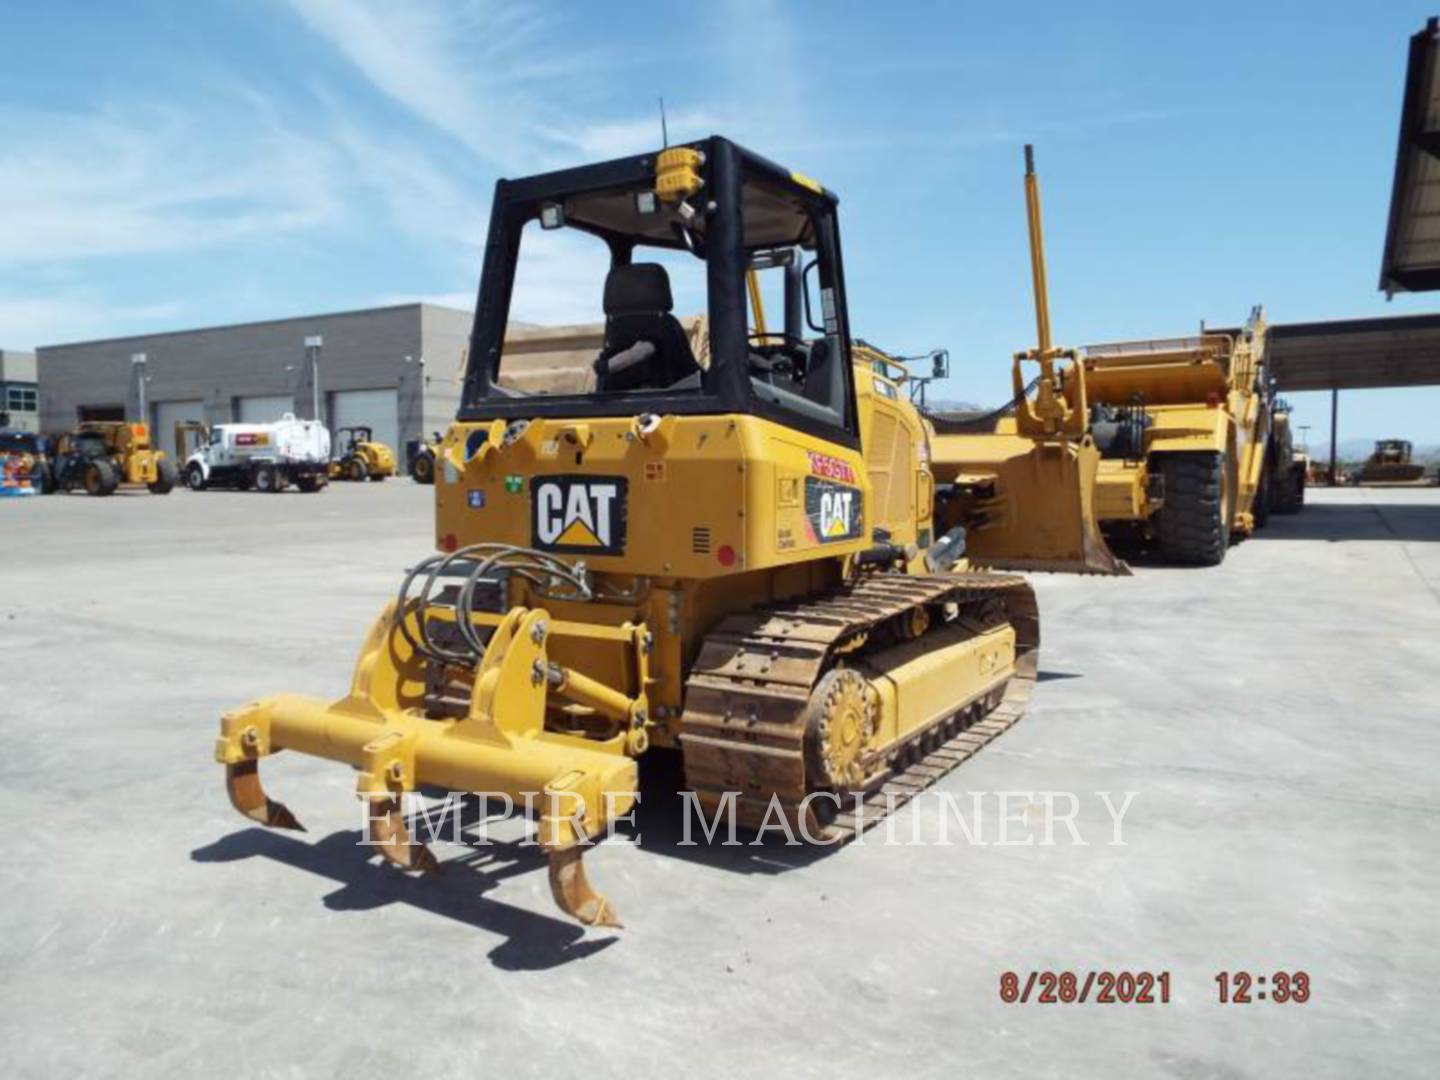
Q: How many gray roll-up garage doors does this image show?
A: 3